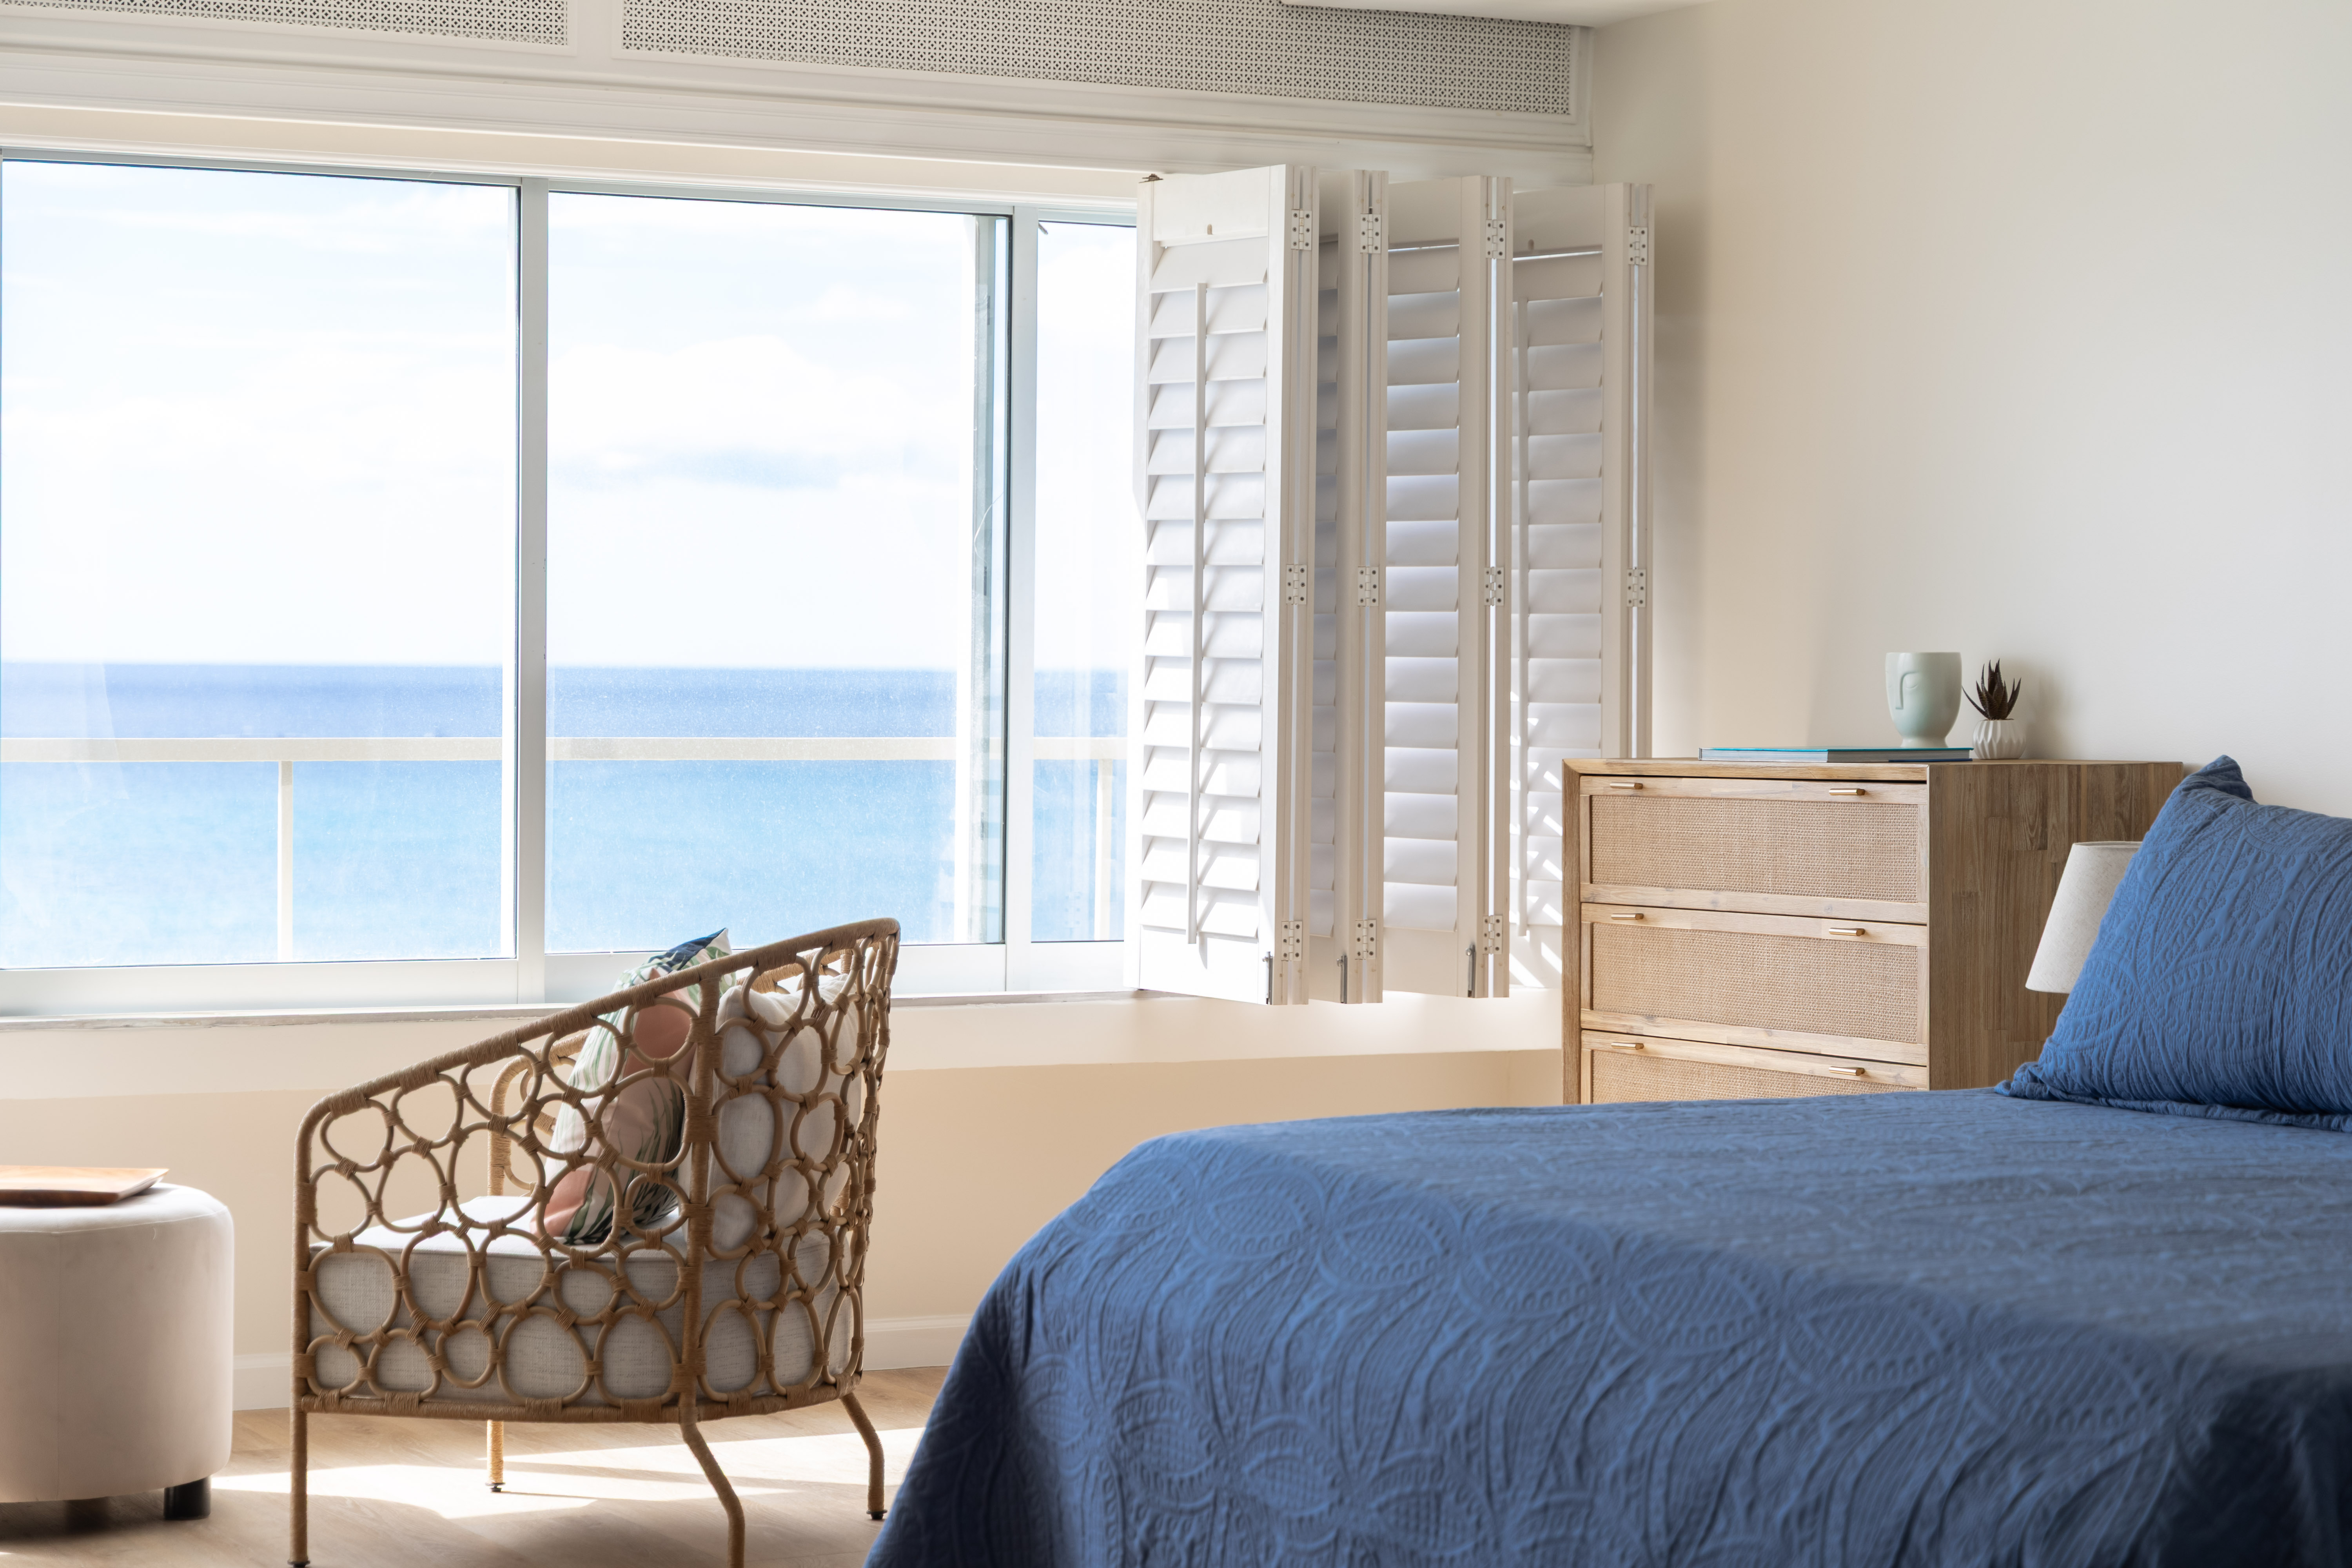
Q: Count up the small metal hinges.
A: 11